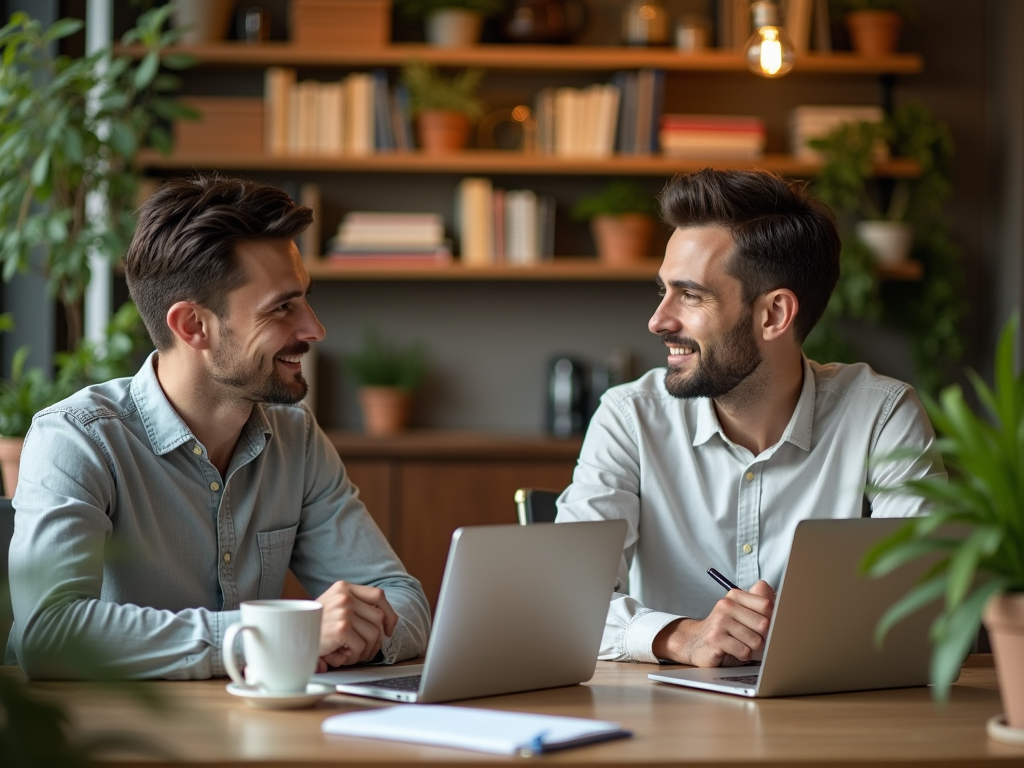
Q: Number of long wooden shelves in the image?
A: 3